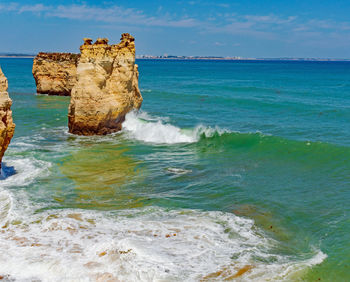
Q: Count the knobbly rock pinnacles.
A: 3